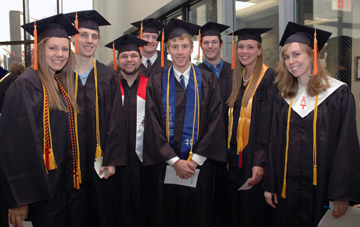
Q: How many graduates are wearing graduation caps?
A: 8